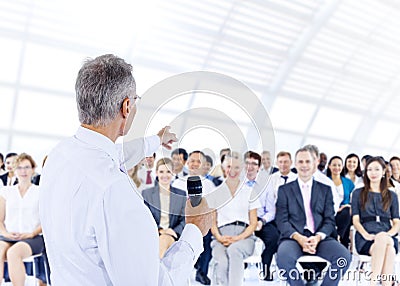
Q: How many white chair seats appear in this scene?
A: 4